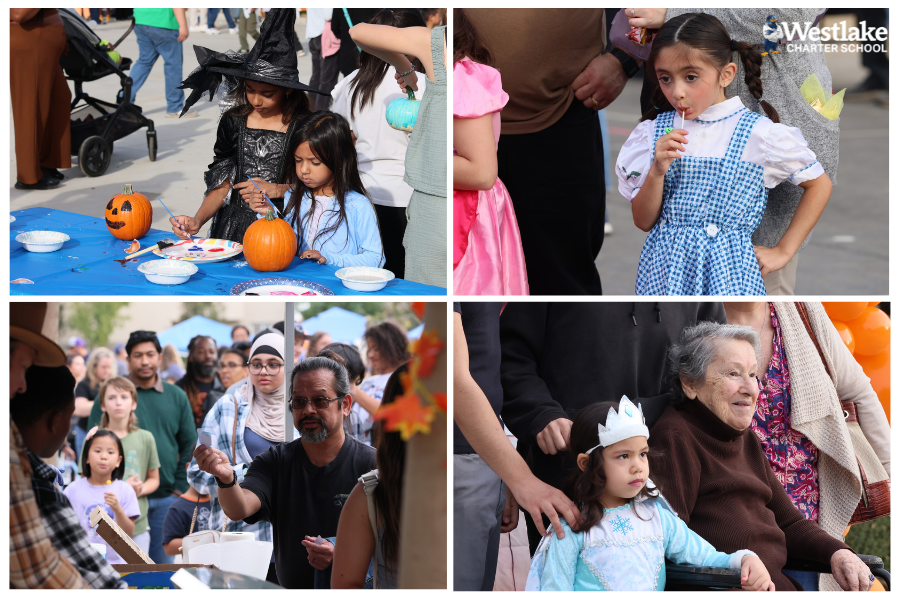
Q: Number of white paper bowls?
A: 3